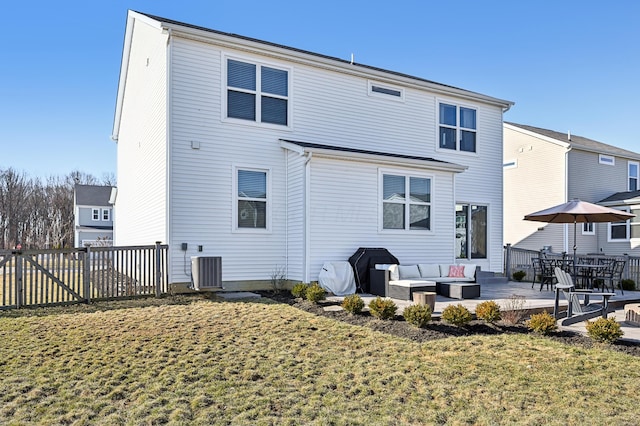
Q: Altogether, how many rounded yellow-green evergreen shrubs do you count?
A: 9